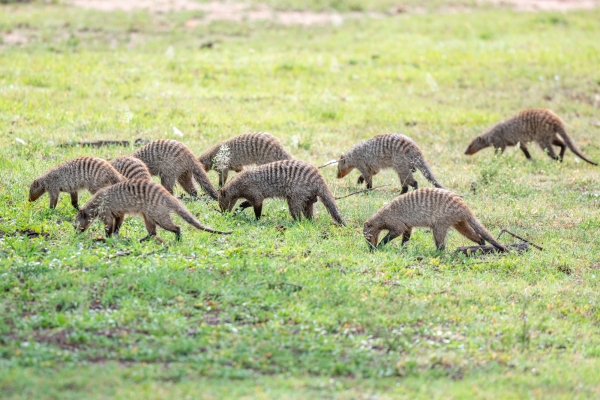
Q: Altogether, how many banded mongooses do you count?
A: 9